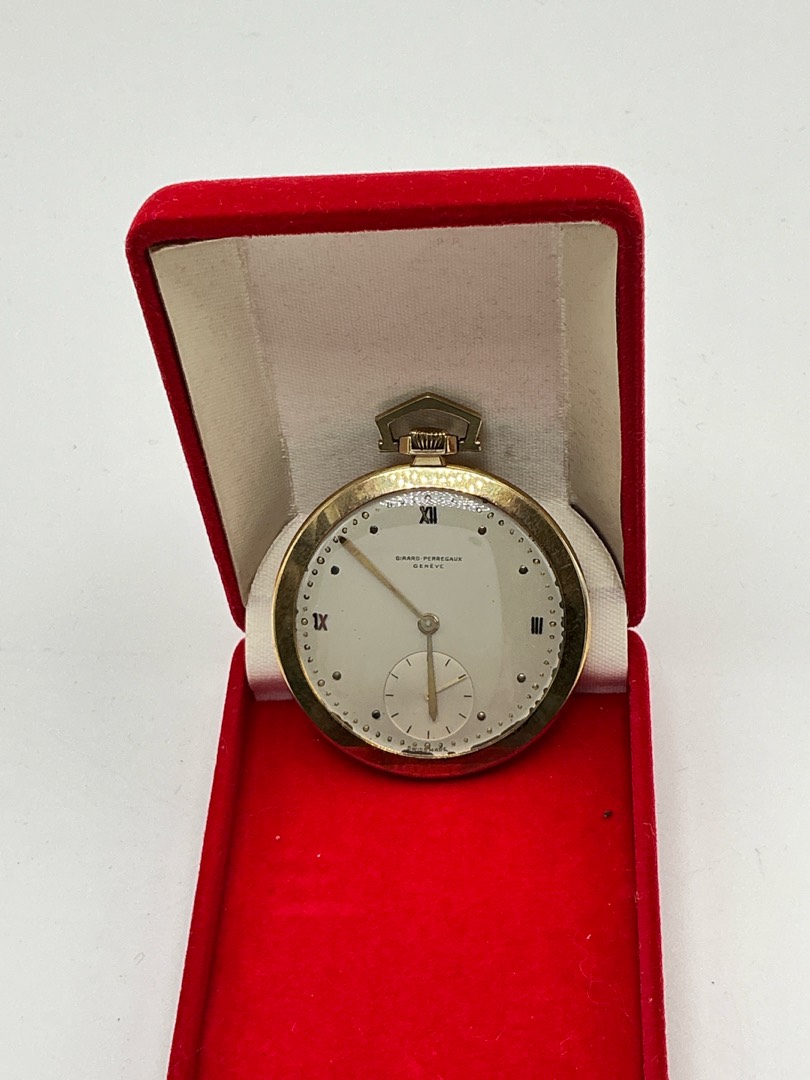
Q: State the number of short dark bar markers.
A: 11